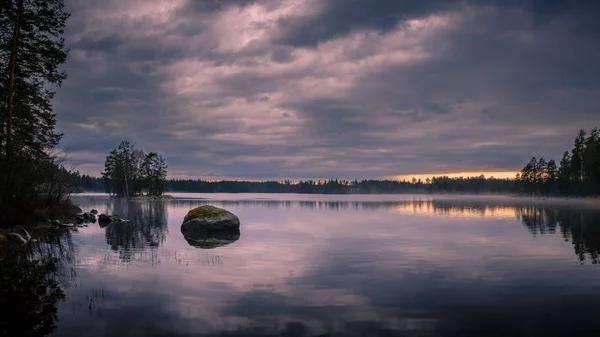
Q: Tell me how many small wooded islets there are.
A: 1